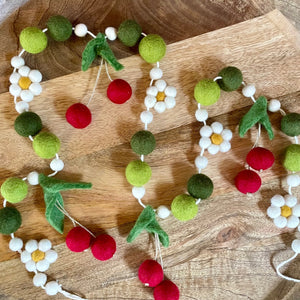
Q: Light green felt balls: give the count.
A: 8